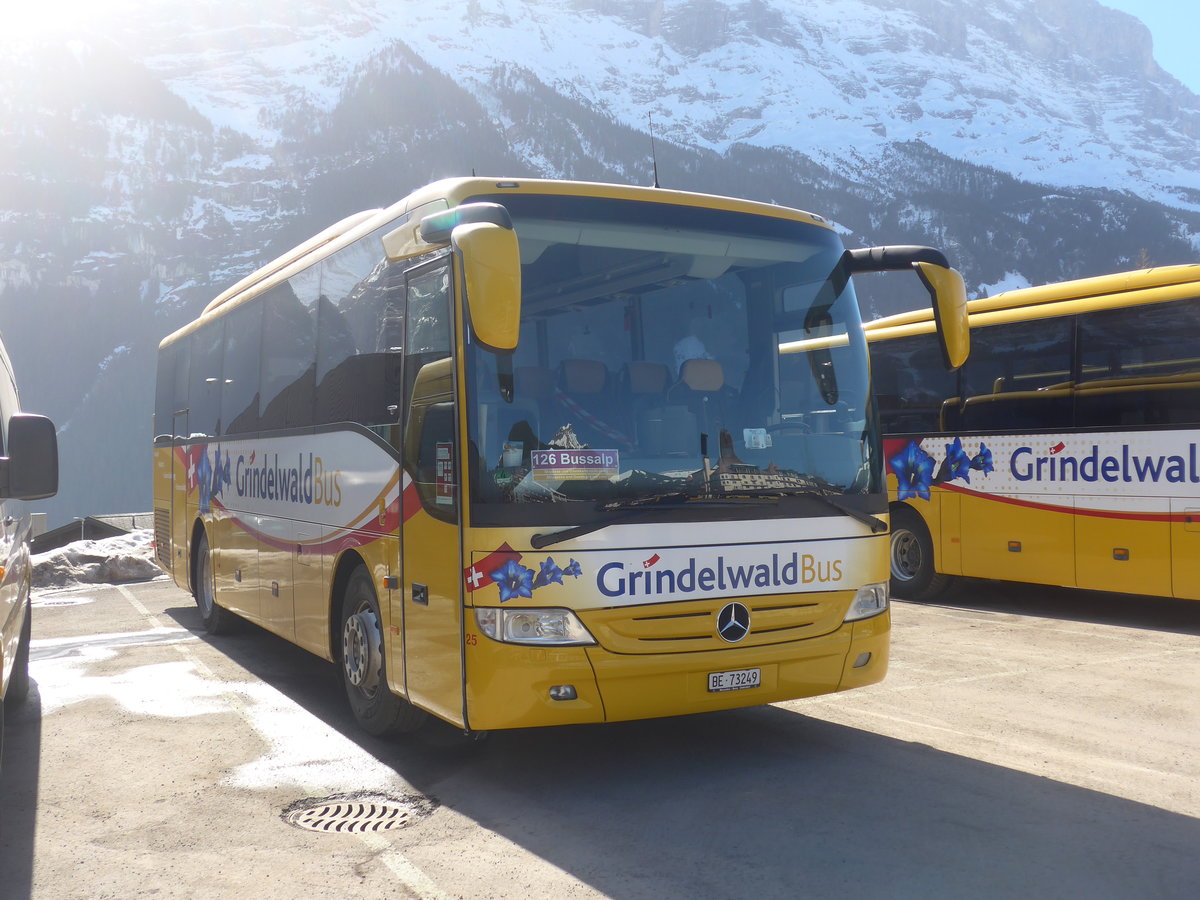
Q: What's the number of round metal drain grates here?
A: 1